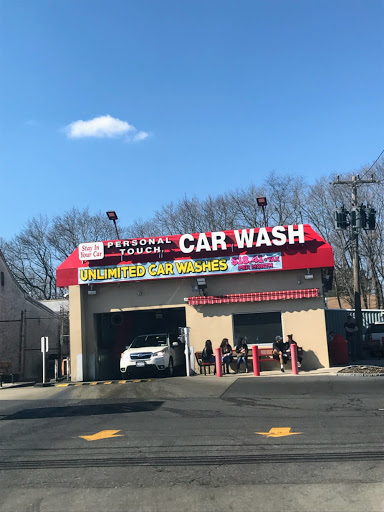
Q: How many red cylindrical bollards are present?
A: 3